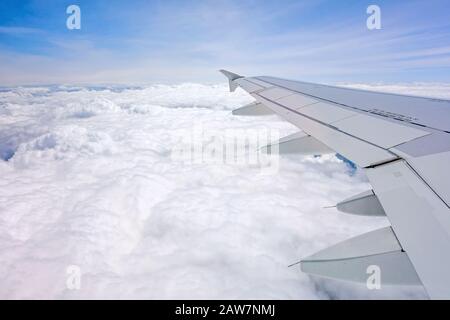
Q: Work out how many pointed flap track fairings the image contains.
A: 4